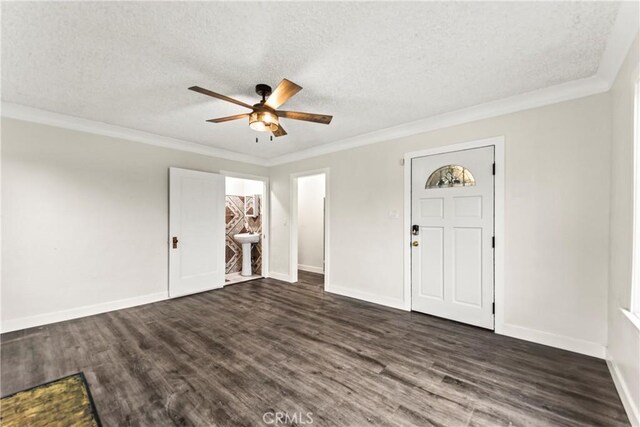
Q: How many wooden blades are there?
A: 5